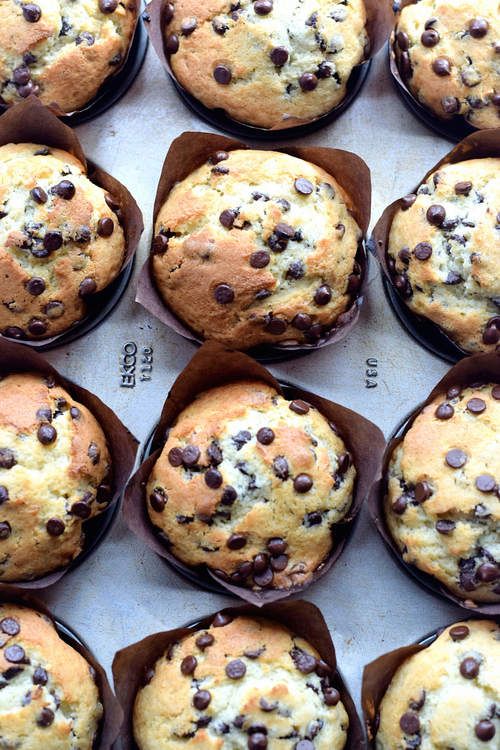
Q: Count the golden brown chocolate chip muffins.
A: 12